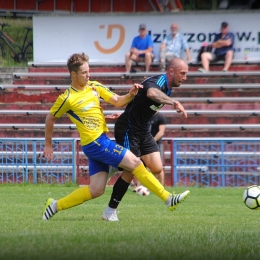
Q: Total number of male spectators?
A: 3